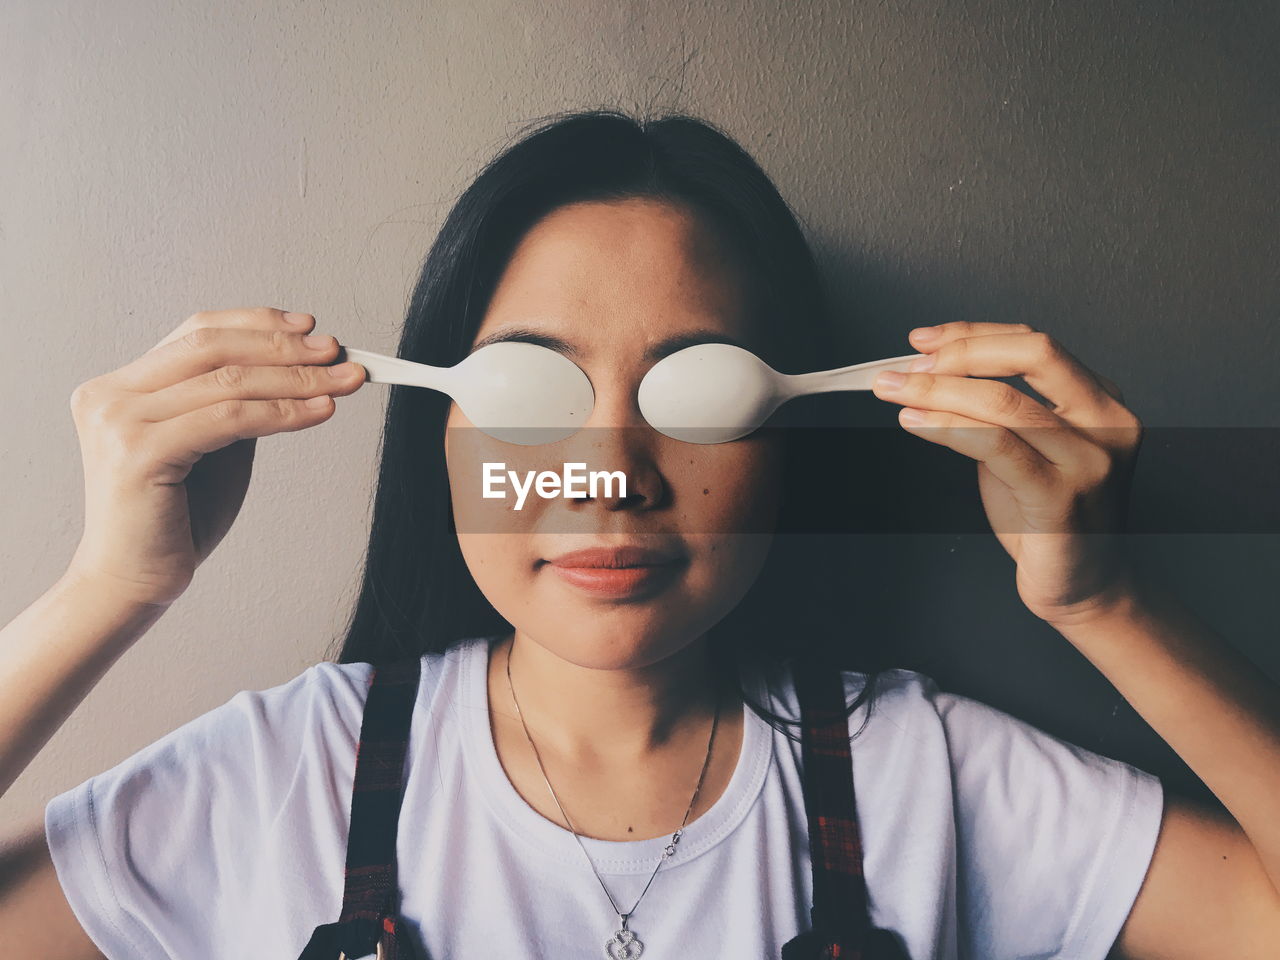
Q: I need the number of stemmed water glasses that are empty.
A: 0